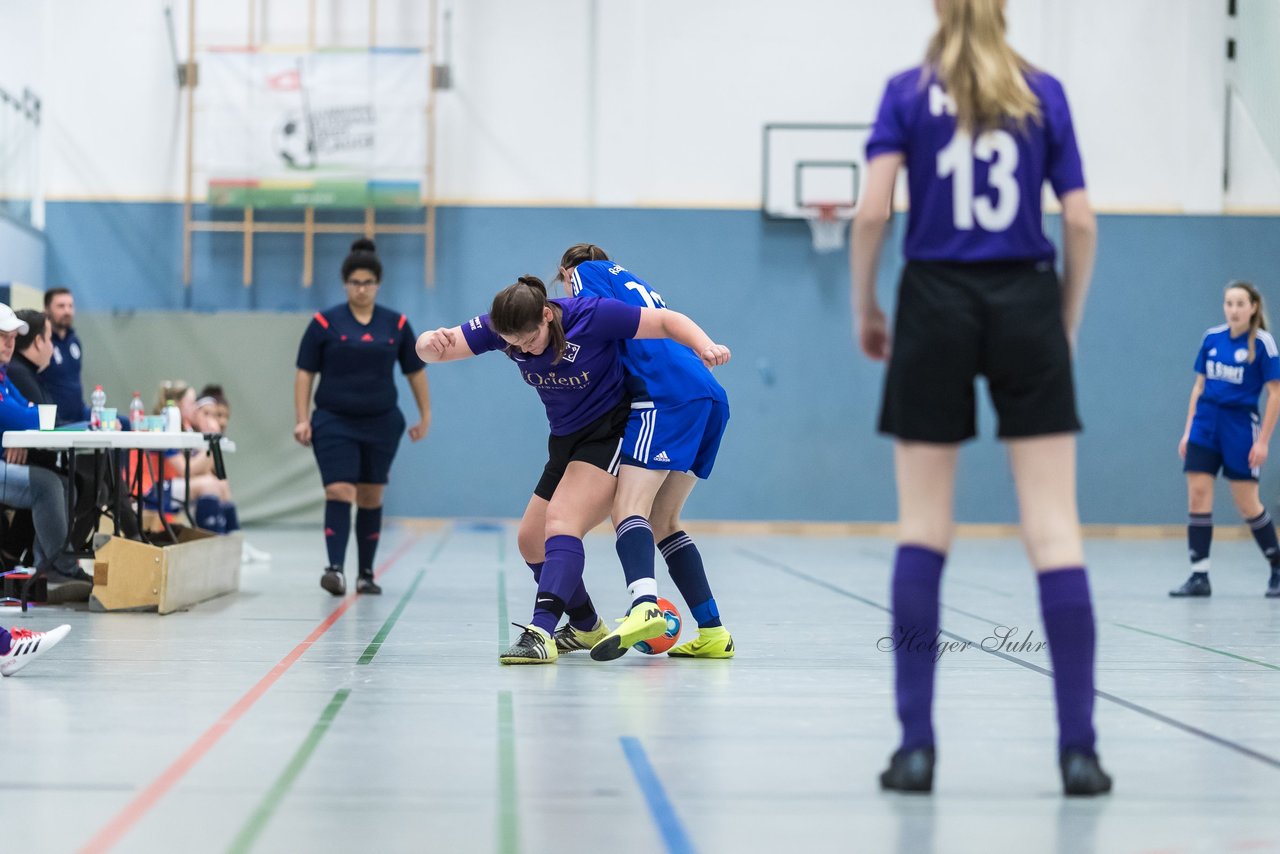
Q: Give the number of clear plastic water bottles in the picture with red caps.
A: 2